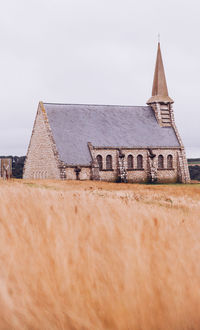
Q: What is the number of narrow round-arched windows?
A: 6